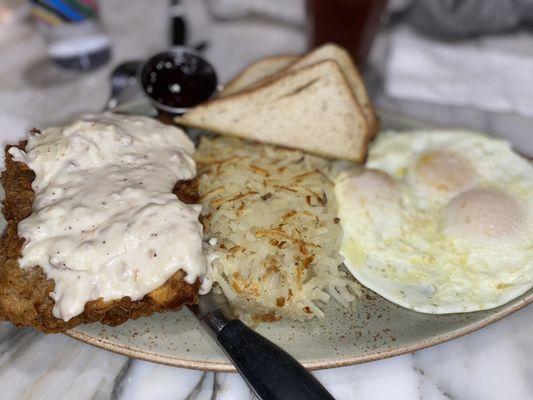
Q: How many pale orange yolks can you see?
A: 3